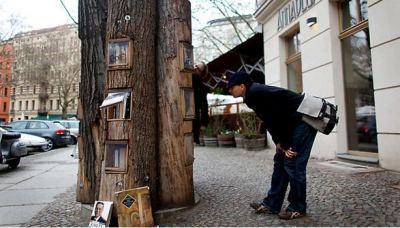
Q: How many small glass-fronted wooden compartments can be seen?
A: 6